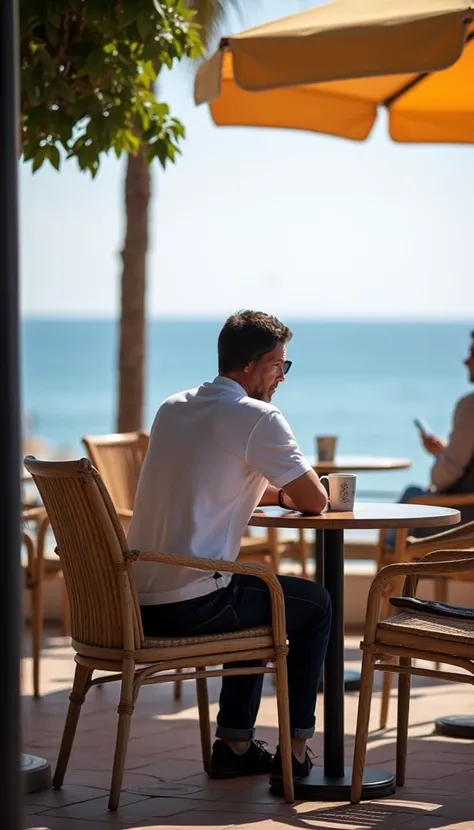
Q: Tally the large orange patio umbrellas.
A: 1